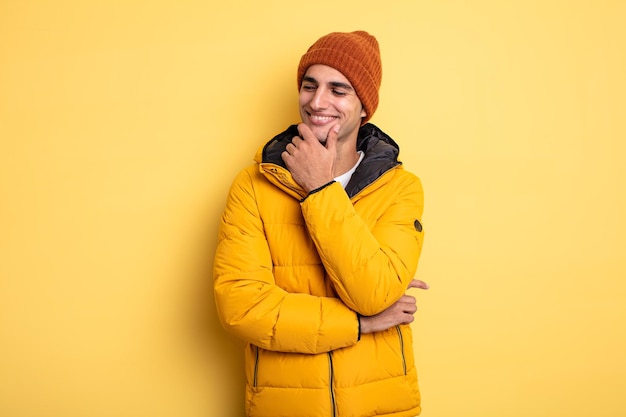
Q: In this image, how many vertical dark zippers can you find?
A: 3